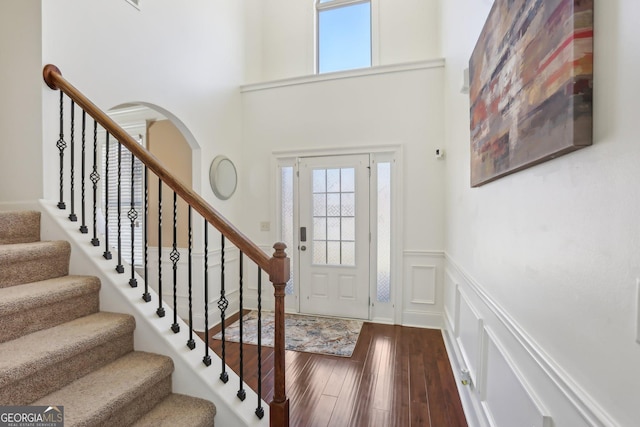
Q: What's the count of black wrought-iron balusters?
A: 15